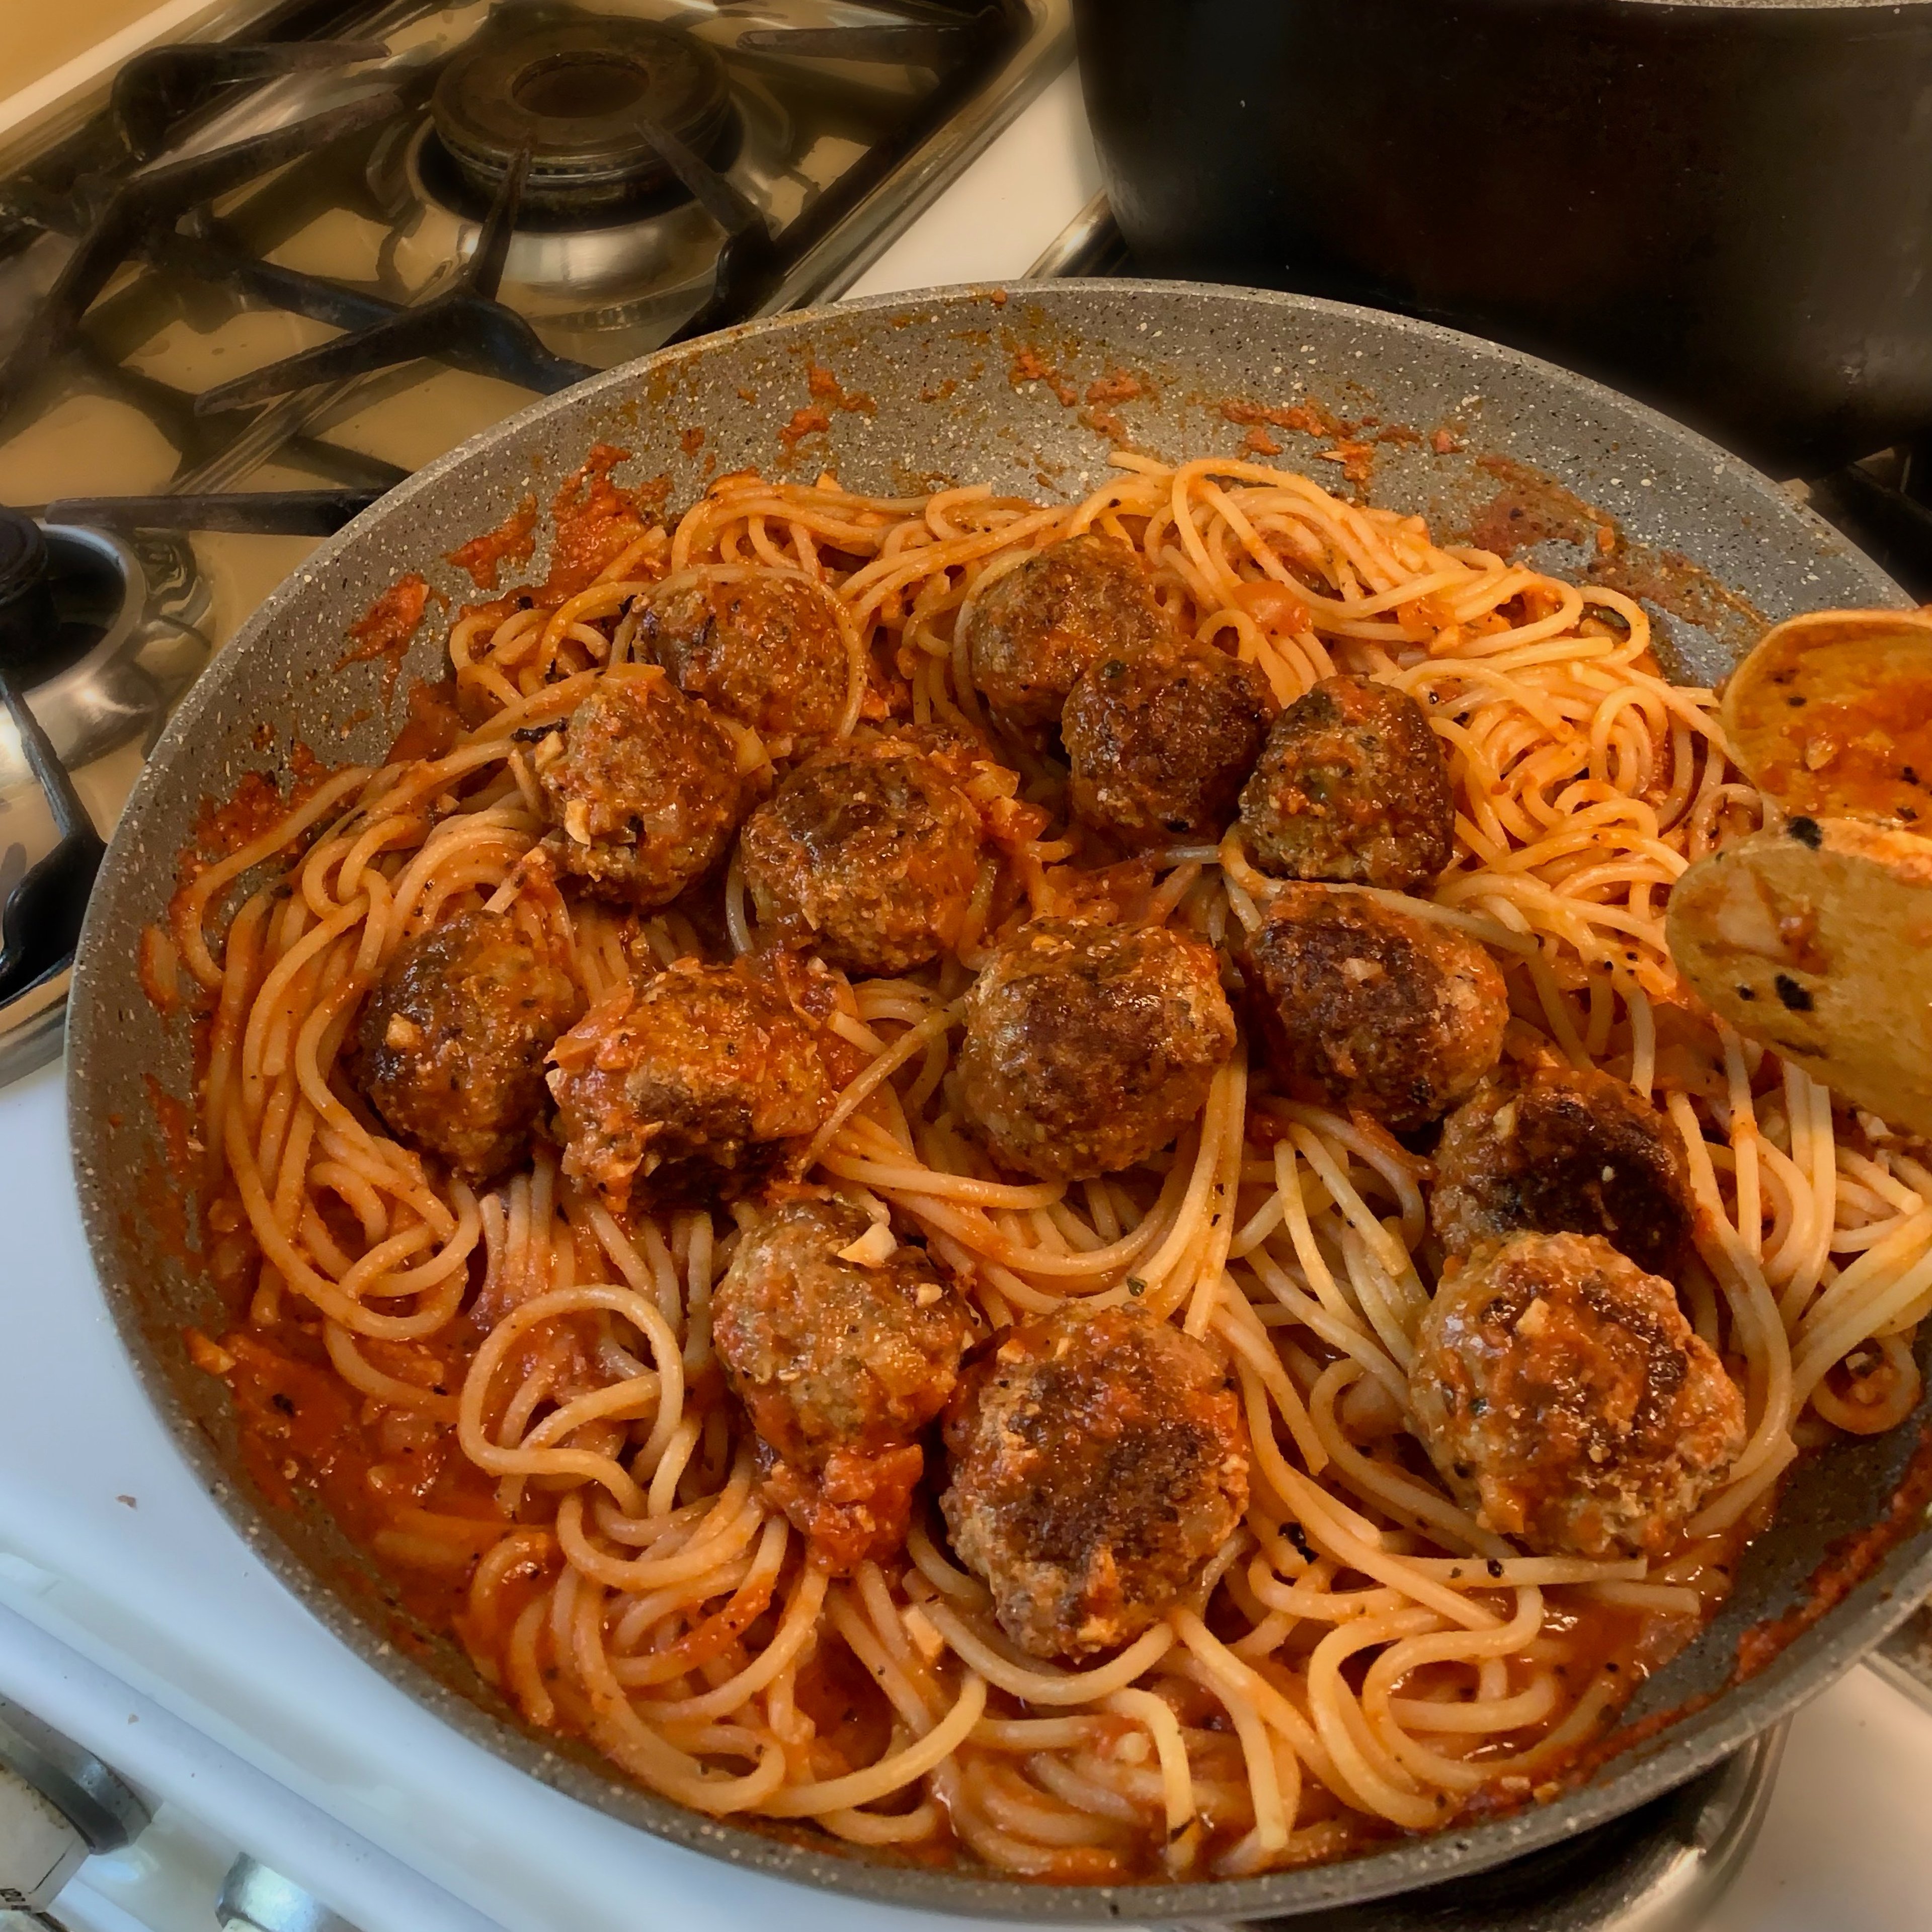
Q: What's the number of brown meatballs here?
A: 14